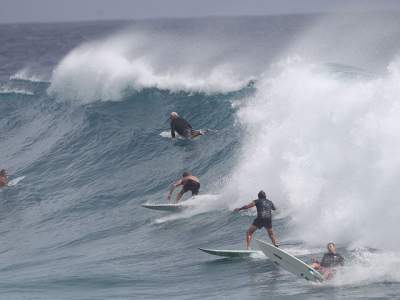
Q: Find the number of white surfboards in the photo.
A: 5